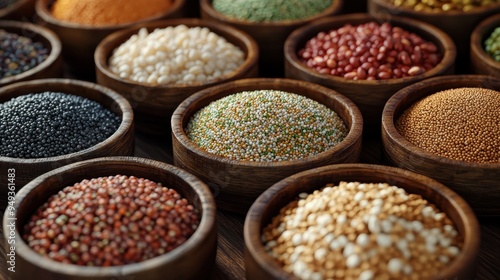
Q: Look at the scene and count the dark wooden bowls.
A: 13